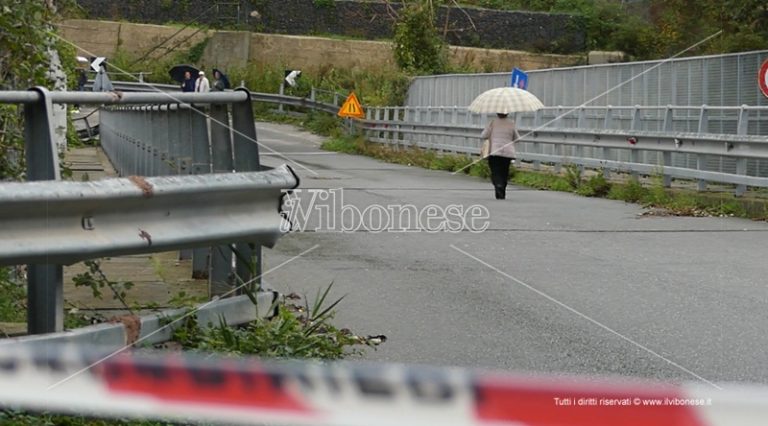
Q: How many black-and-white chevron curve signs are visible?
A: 2